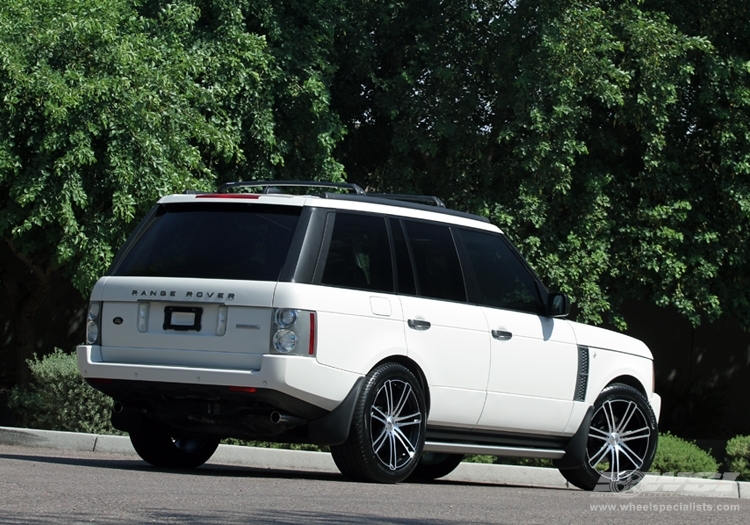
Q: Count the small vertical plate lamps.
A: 2